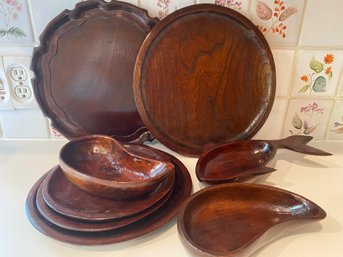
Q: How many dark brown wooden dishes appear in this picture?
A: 8